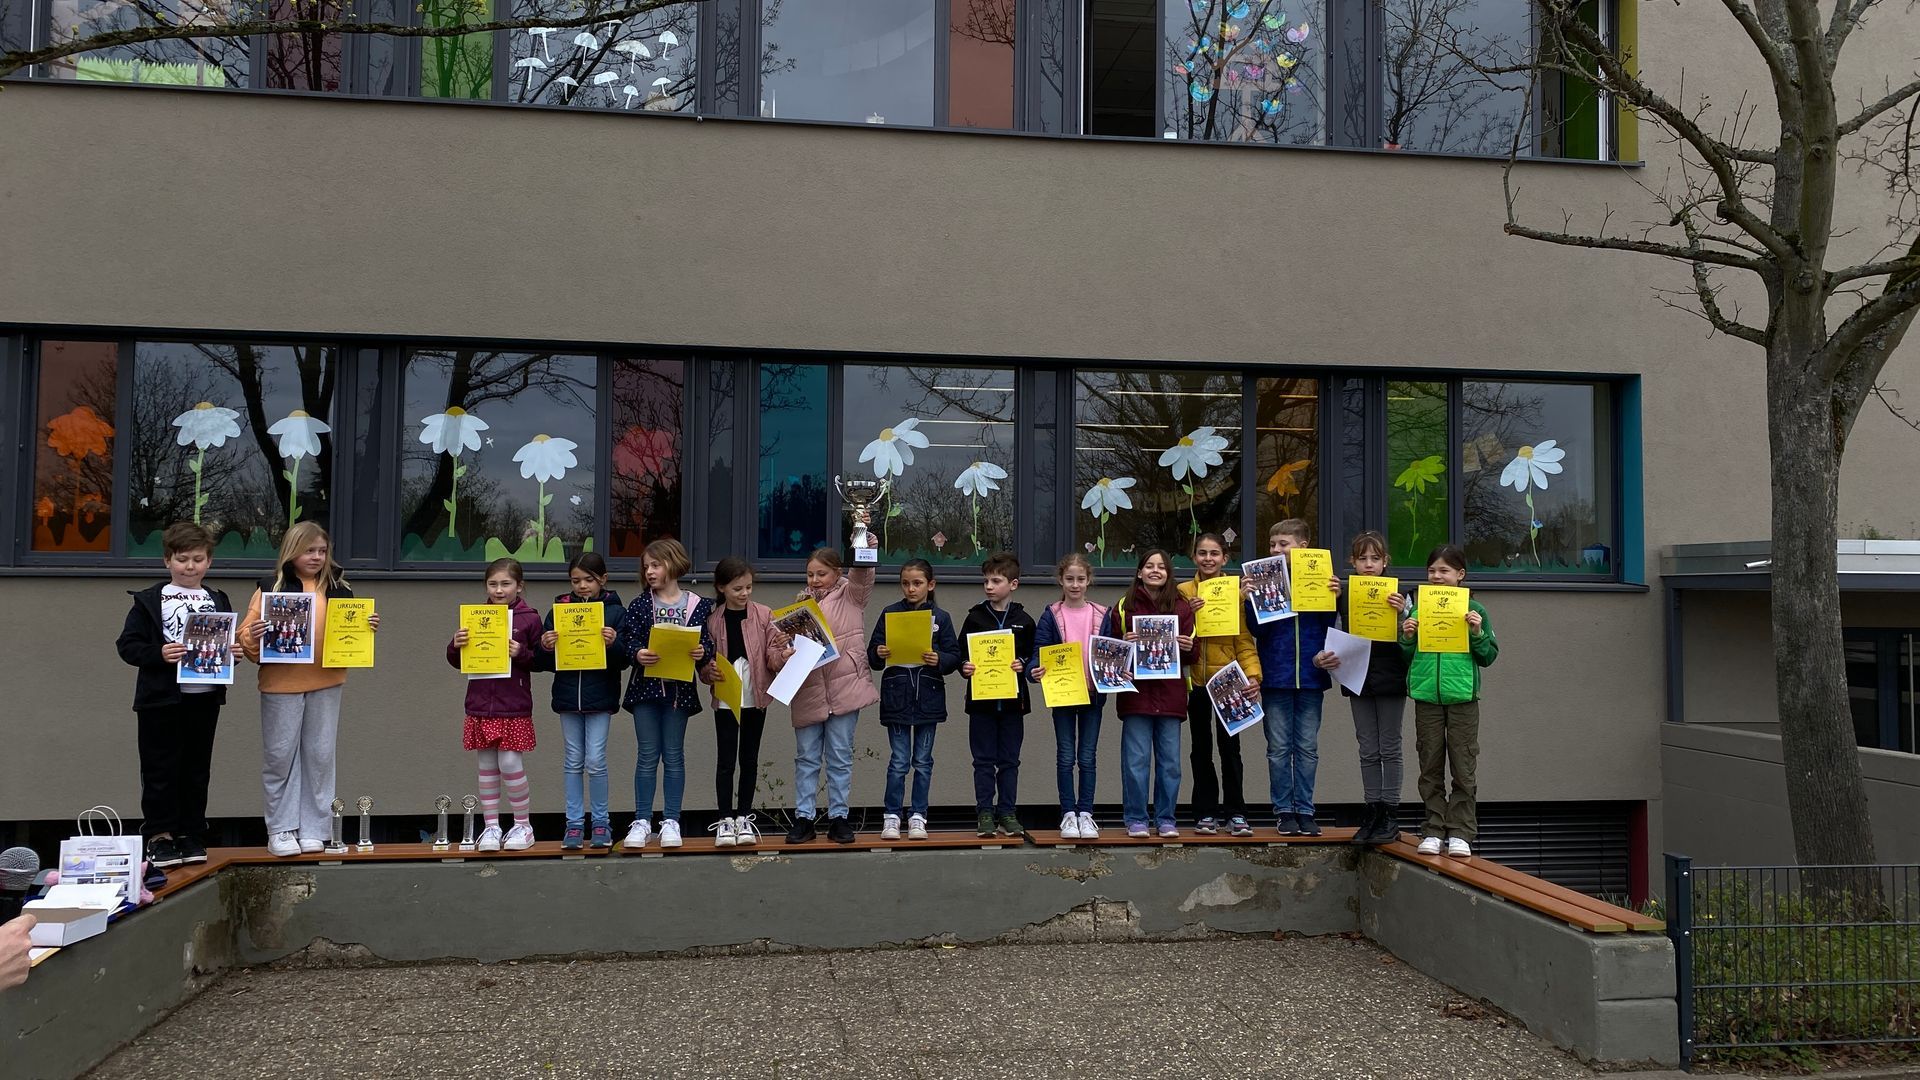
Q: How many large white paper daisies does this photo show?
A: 9